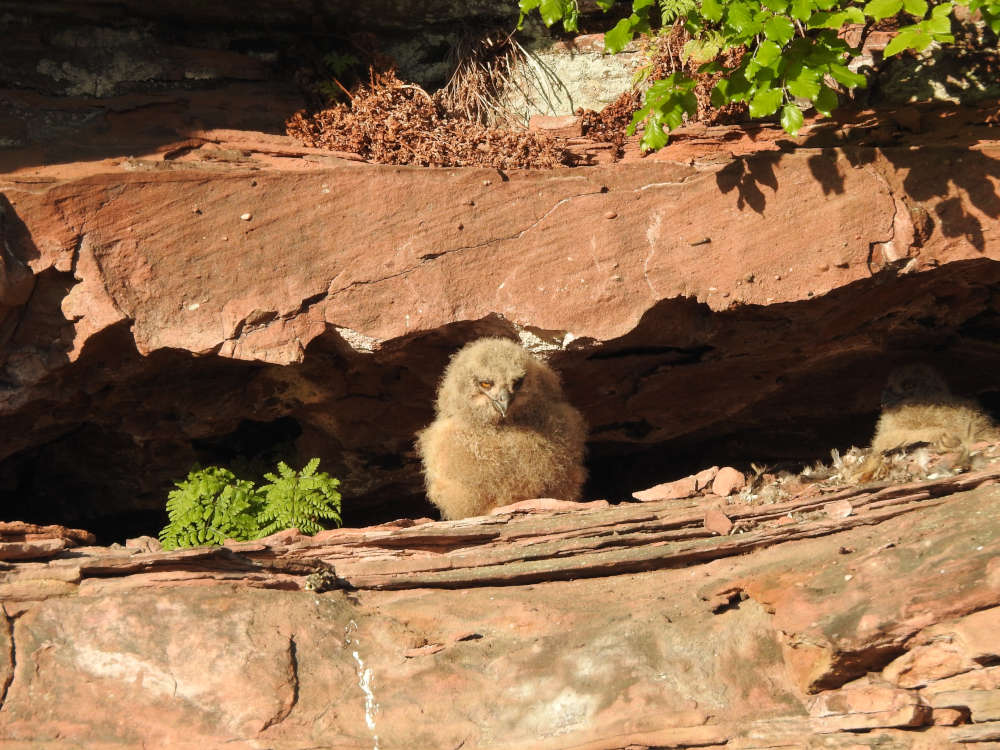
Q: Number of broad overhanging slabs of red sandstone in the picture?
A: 1